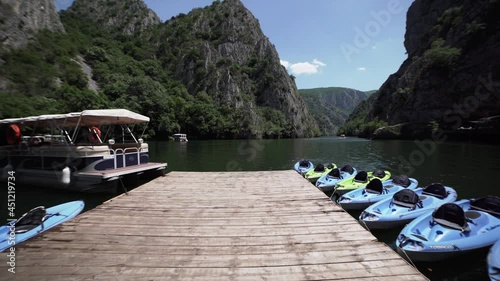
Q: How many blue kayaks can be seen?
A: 7